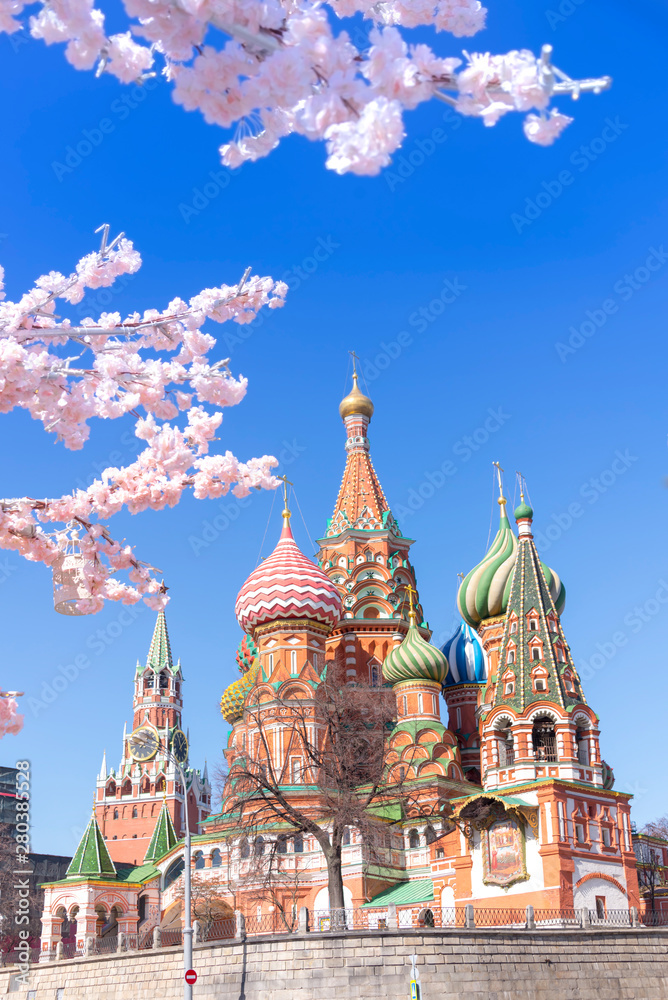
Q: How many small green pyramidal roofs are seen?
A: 2